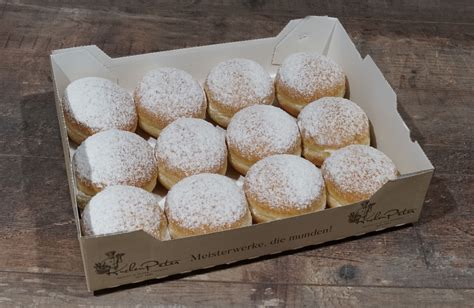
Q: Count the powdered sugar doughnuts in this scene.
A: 12